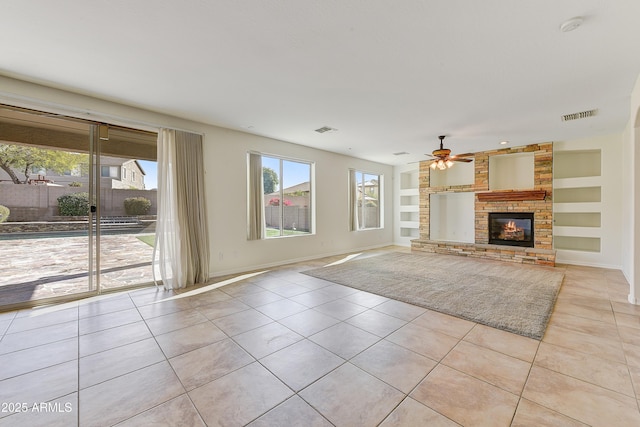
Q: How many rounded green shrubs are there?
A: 3